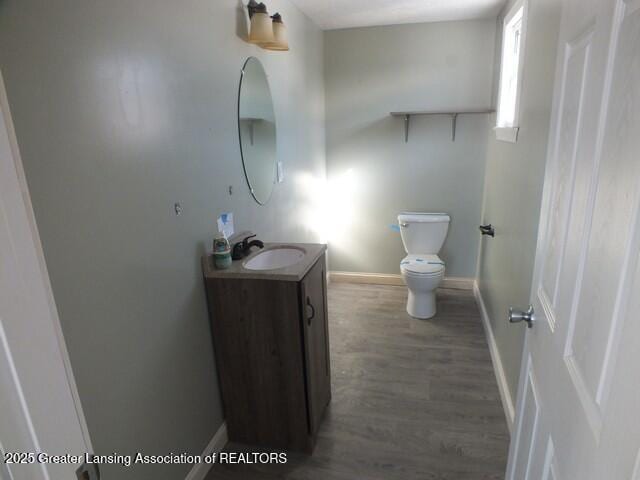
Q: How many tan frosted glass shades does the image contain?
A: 2